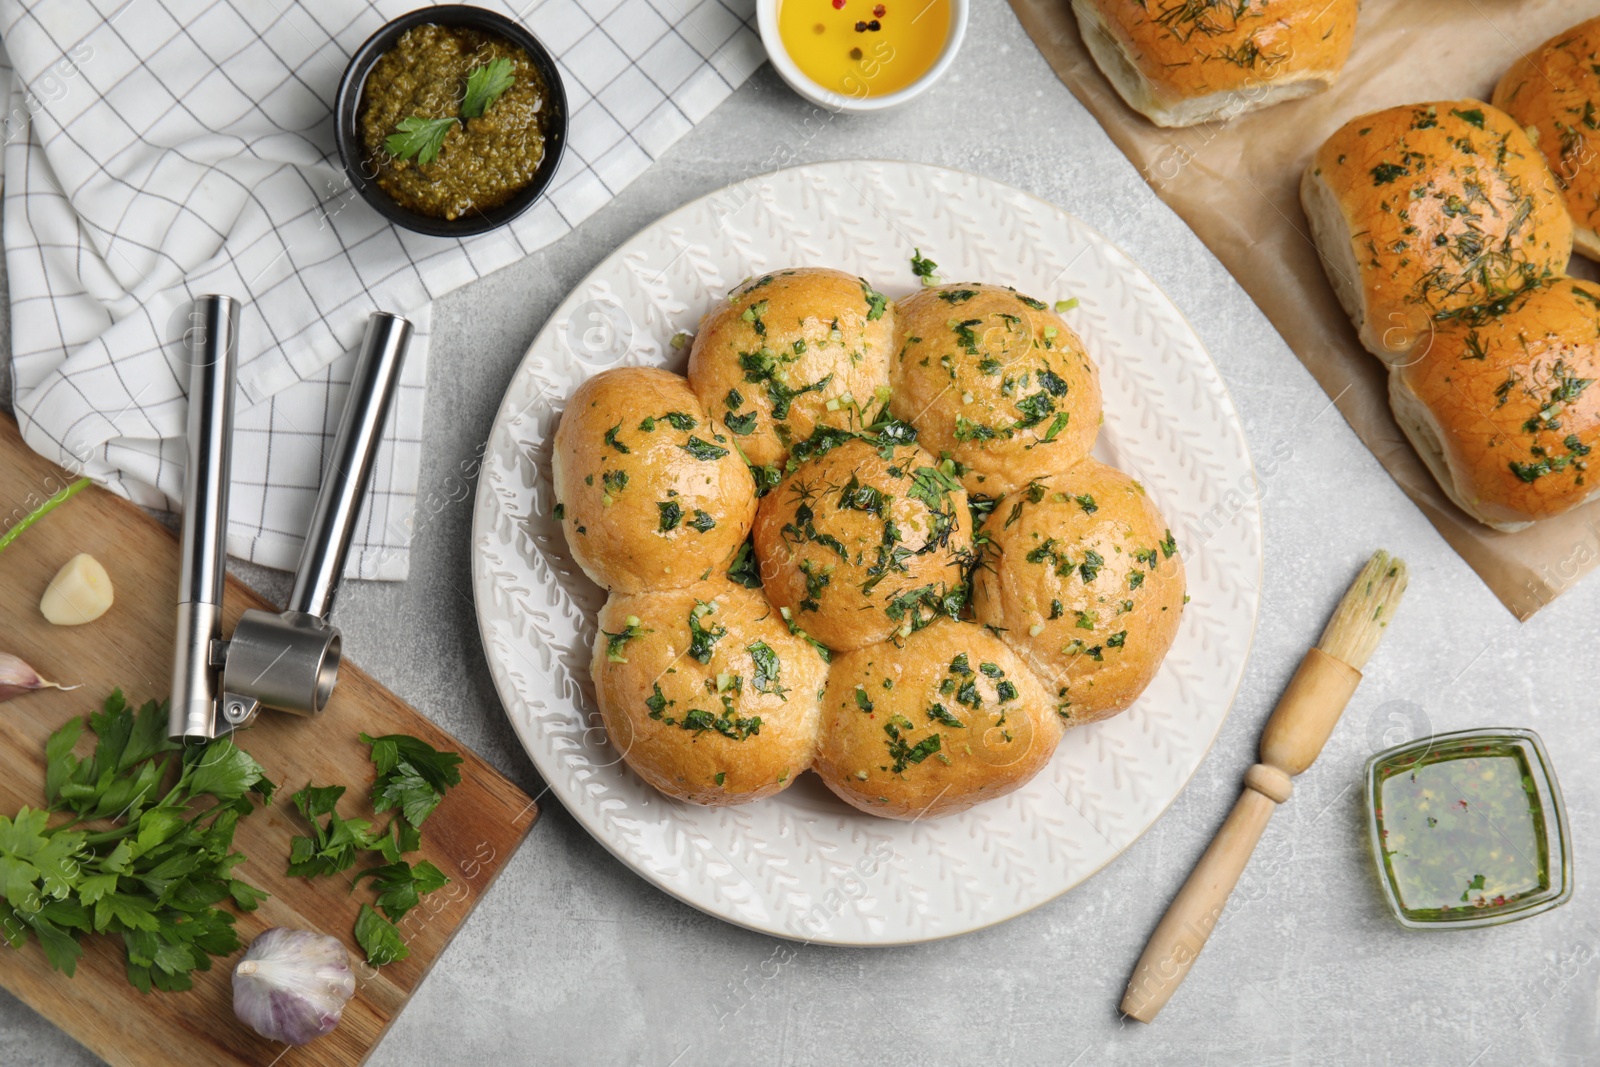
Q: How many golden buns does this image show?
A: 11